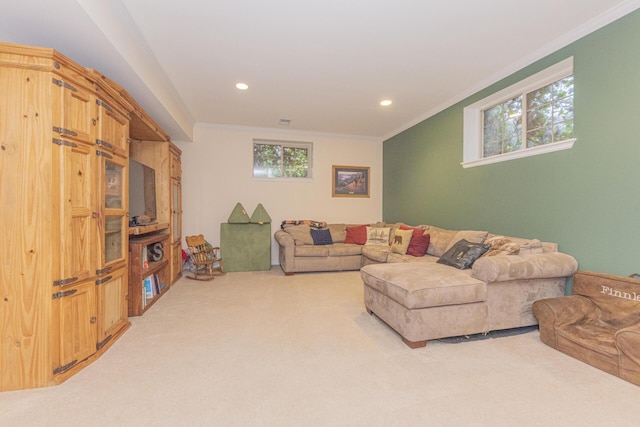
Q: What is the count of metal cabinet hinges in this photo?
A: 12